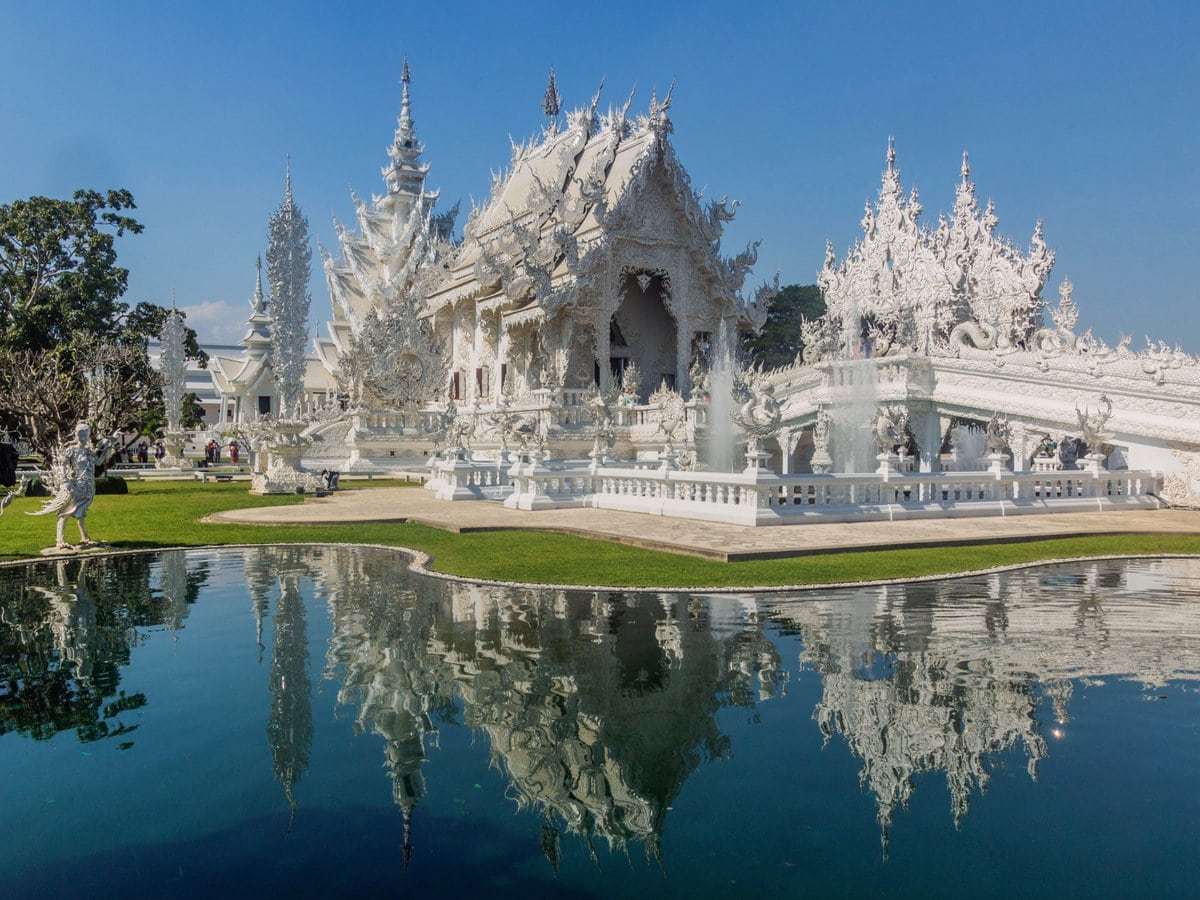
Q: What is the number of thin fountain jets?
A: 2